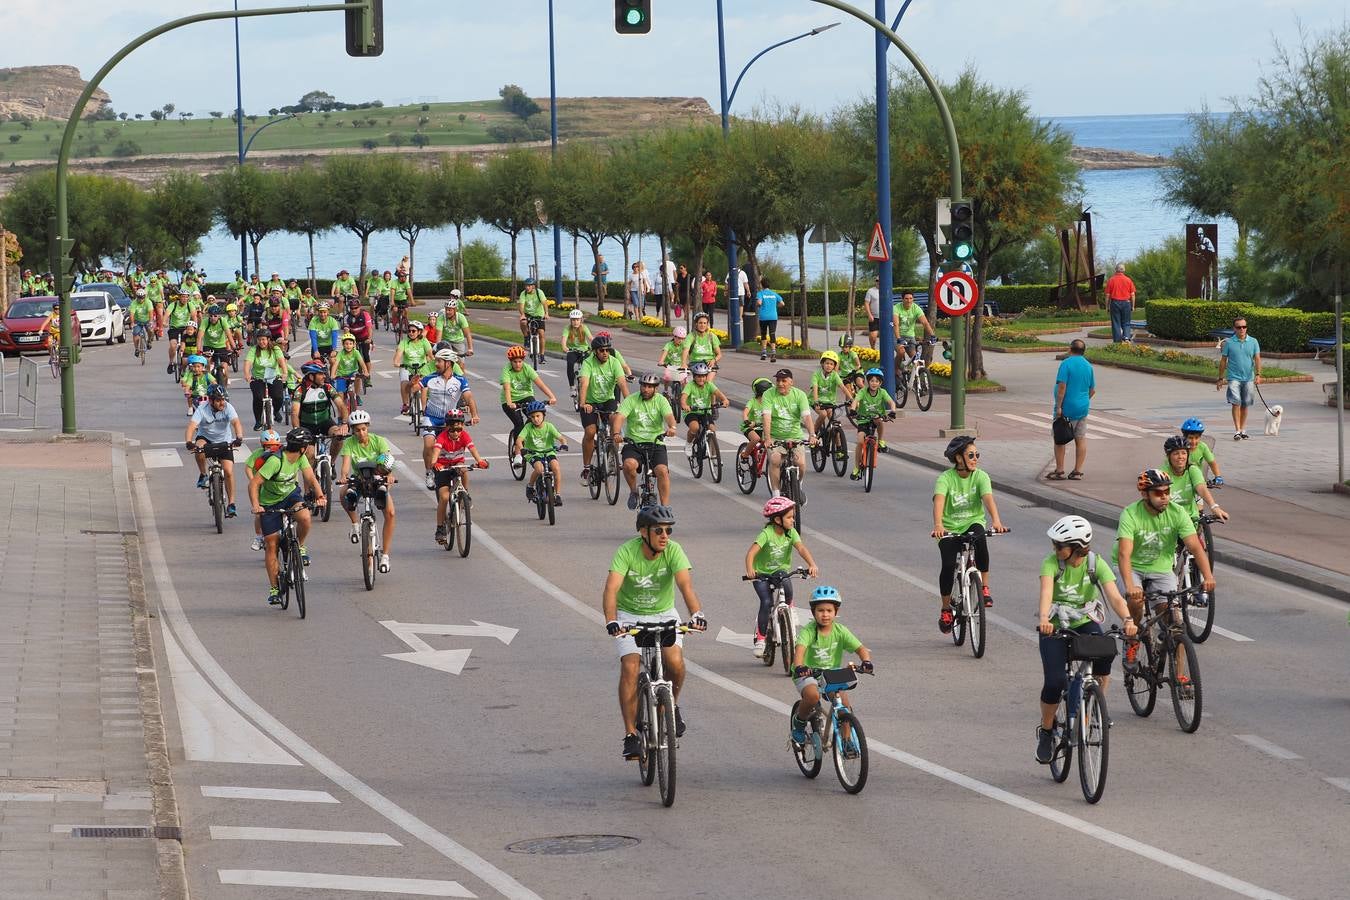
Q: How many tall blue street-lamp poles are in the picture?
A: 4